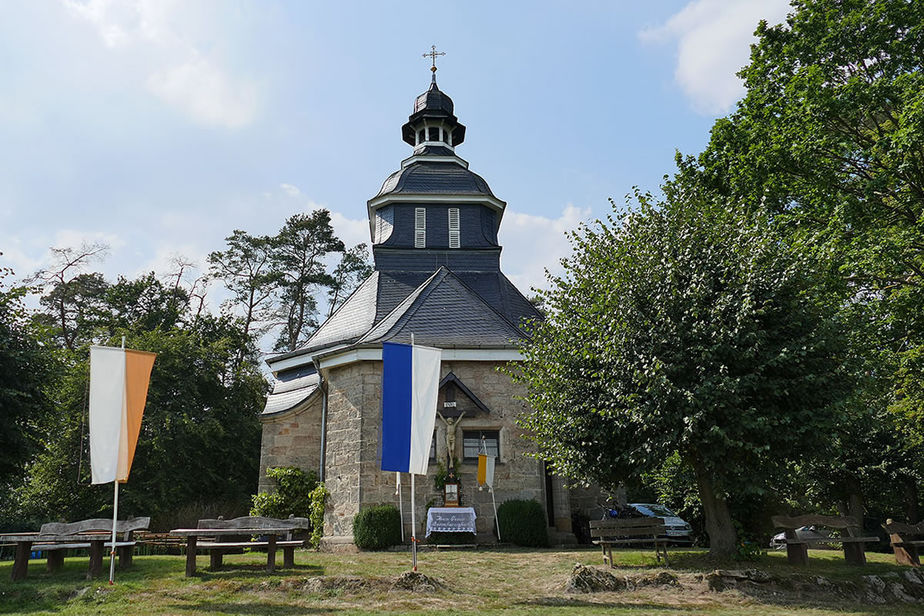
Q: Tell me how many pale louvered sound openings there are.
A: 2